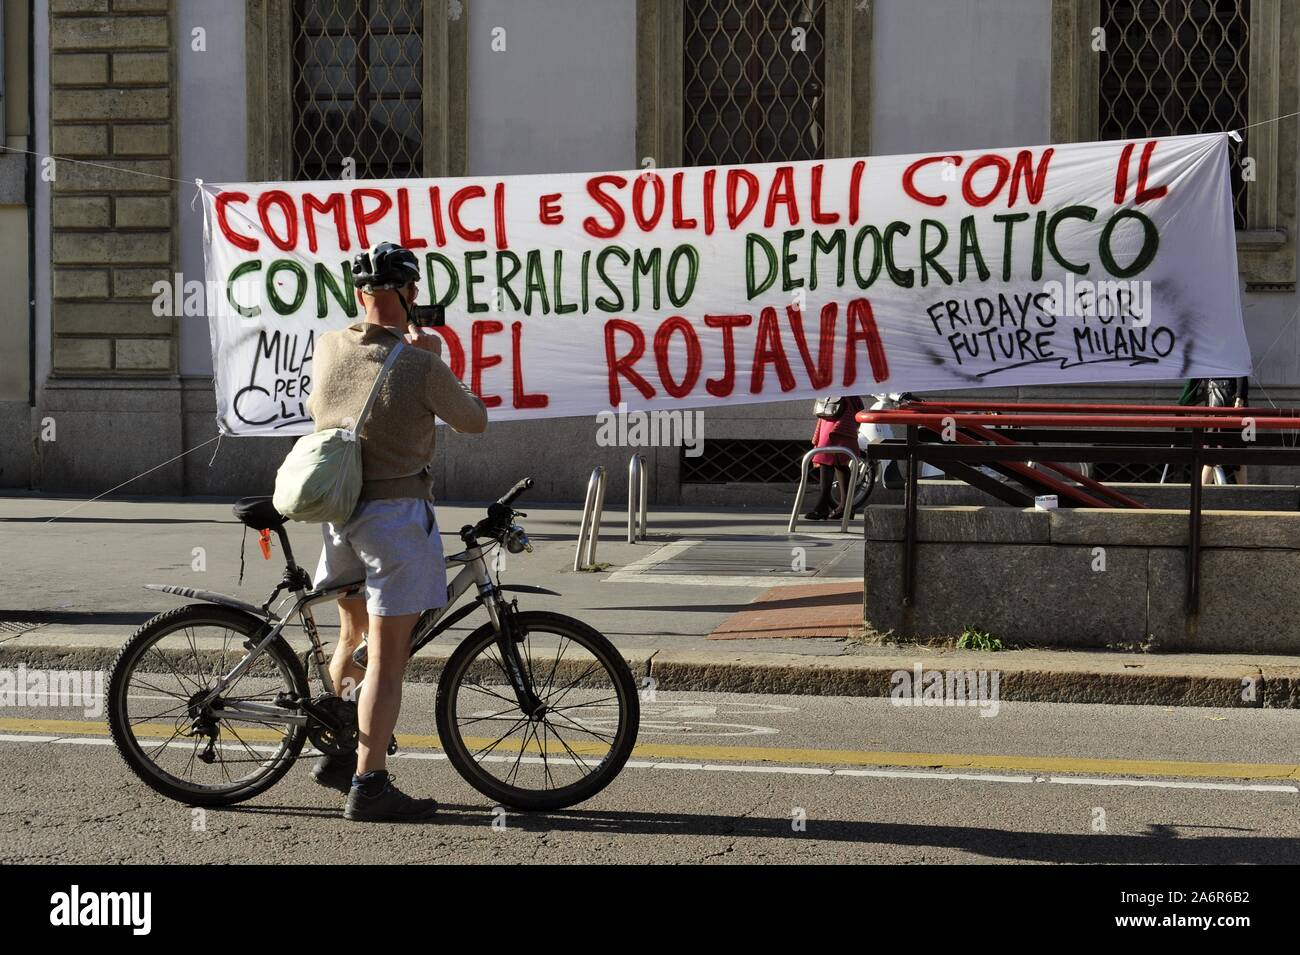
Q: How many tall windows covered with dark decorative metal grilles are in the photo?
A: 3